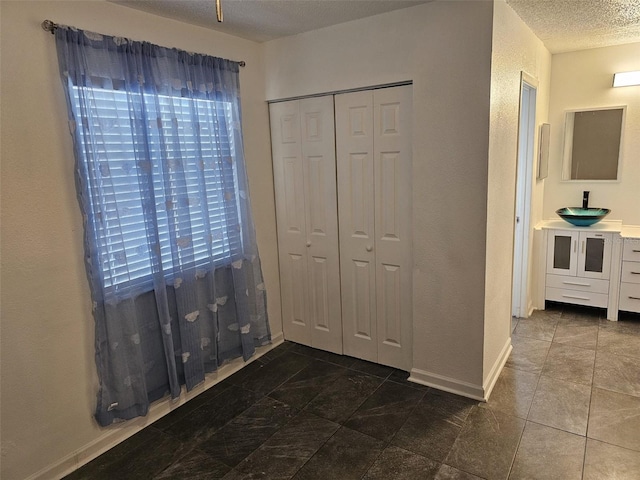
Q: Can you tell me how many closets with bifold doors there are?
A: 1